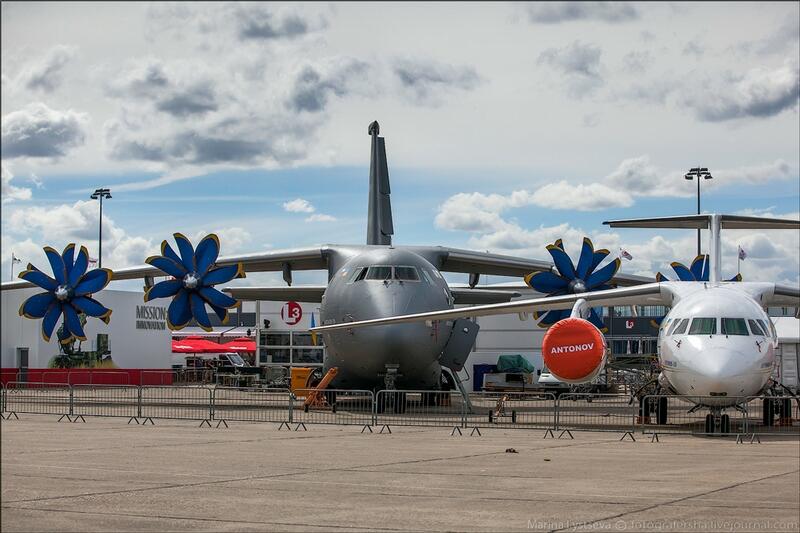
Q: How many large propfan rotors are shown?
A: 4